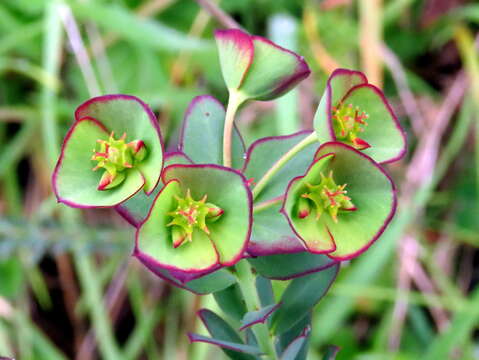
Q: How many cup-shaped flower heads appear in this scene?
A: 5